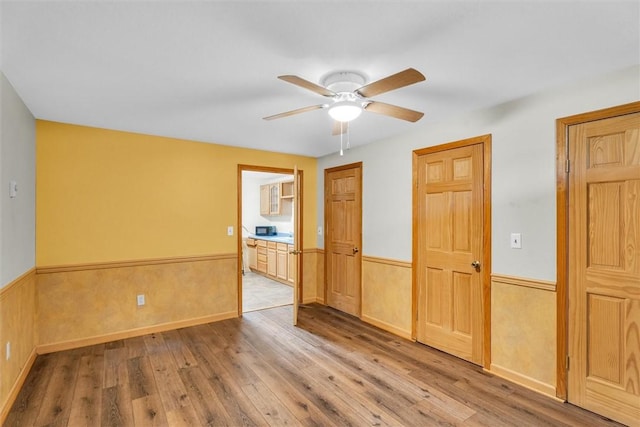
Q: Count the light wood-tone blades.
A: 5